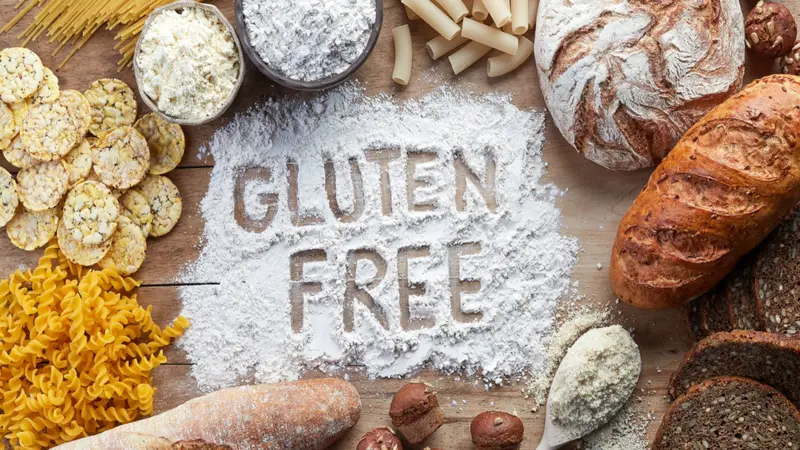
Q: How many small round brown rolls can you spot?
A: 5